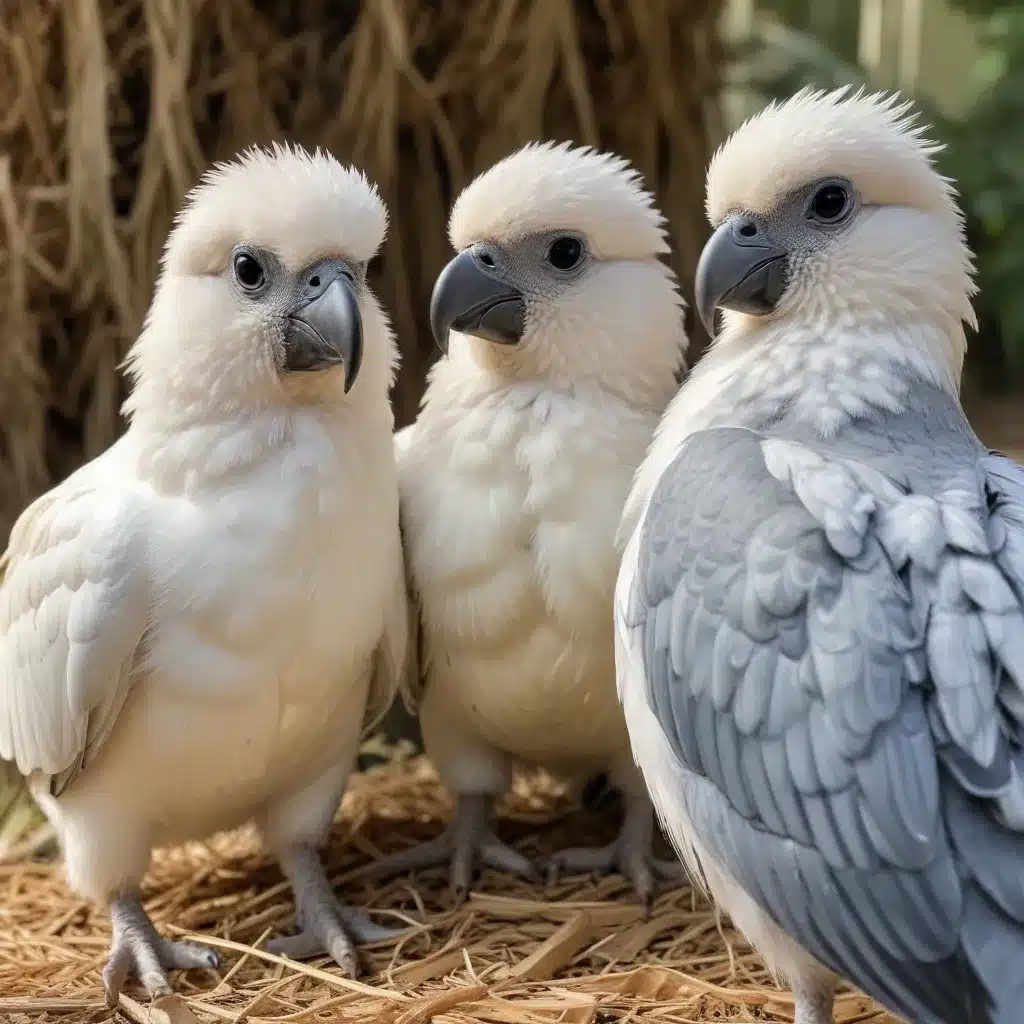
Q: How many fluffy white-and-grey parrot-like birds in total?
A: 3